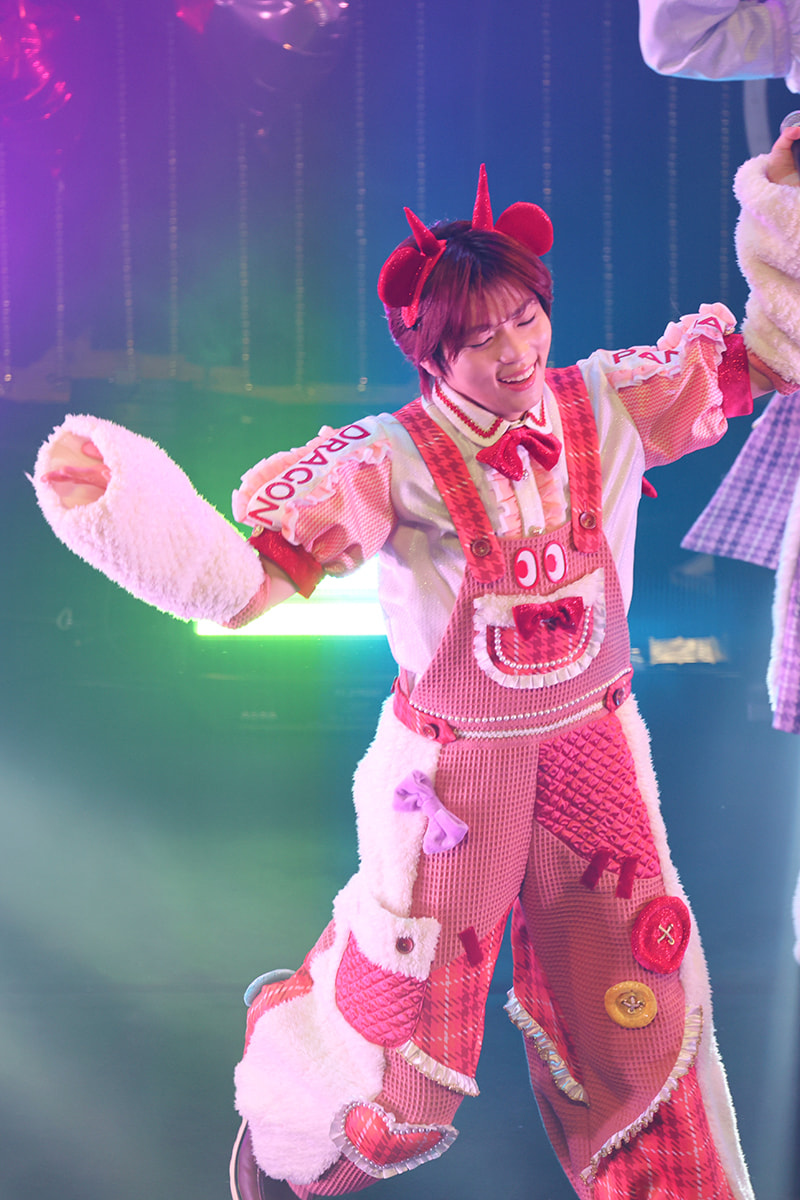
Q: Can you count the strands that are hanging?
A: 12